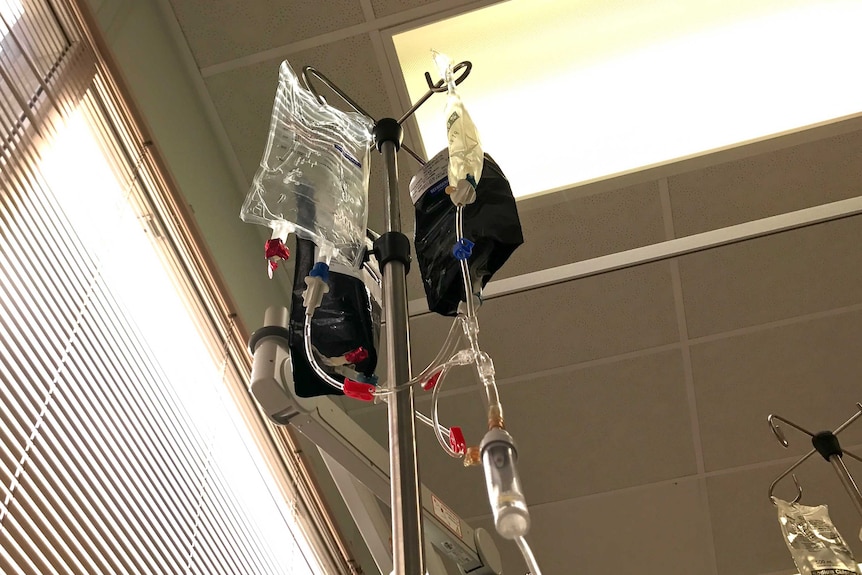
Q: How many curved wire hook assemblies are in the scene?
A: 2